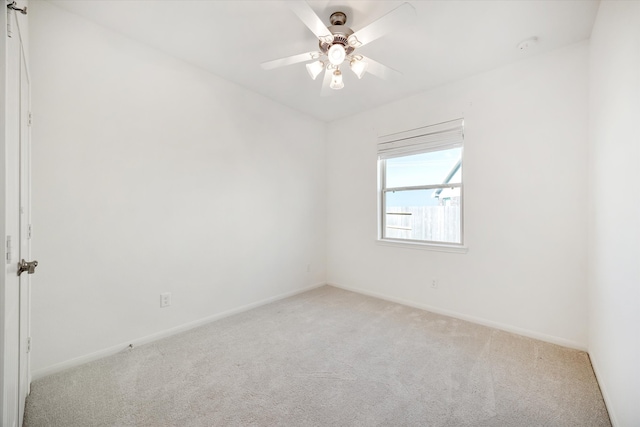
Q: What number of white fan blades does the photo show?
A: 5